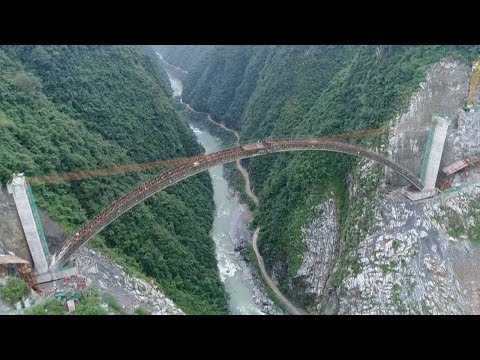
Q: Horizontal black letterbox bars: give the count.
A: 2